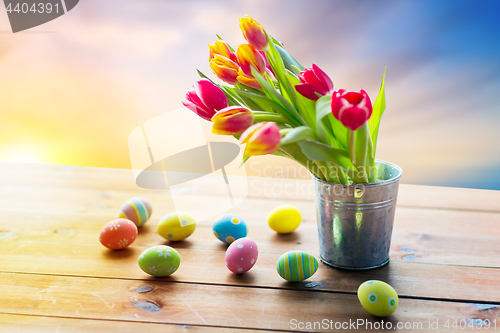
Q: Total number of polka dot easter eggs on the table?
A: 4